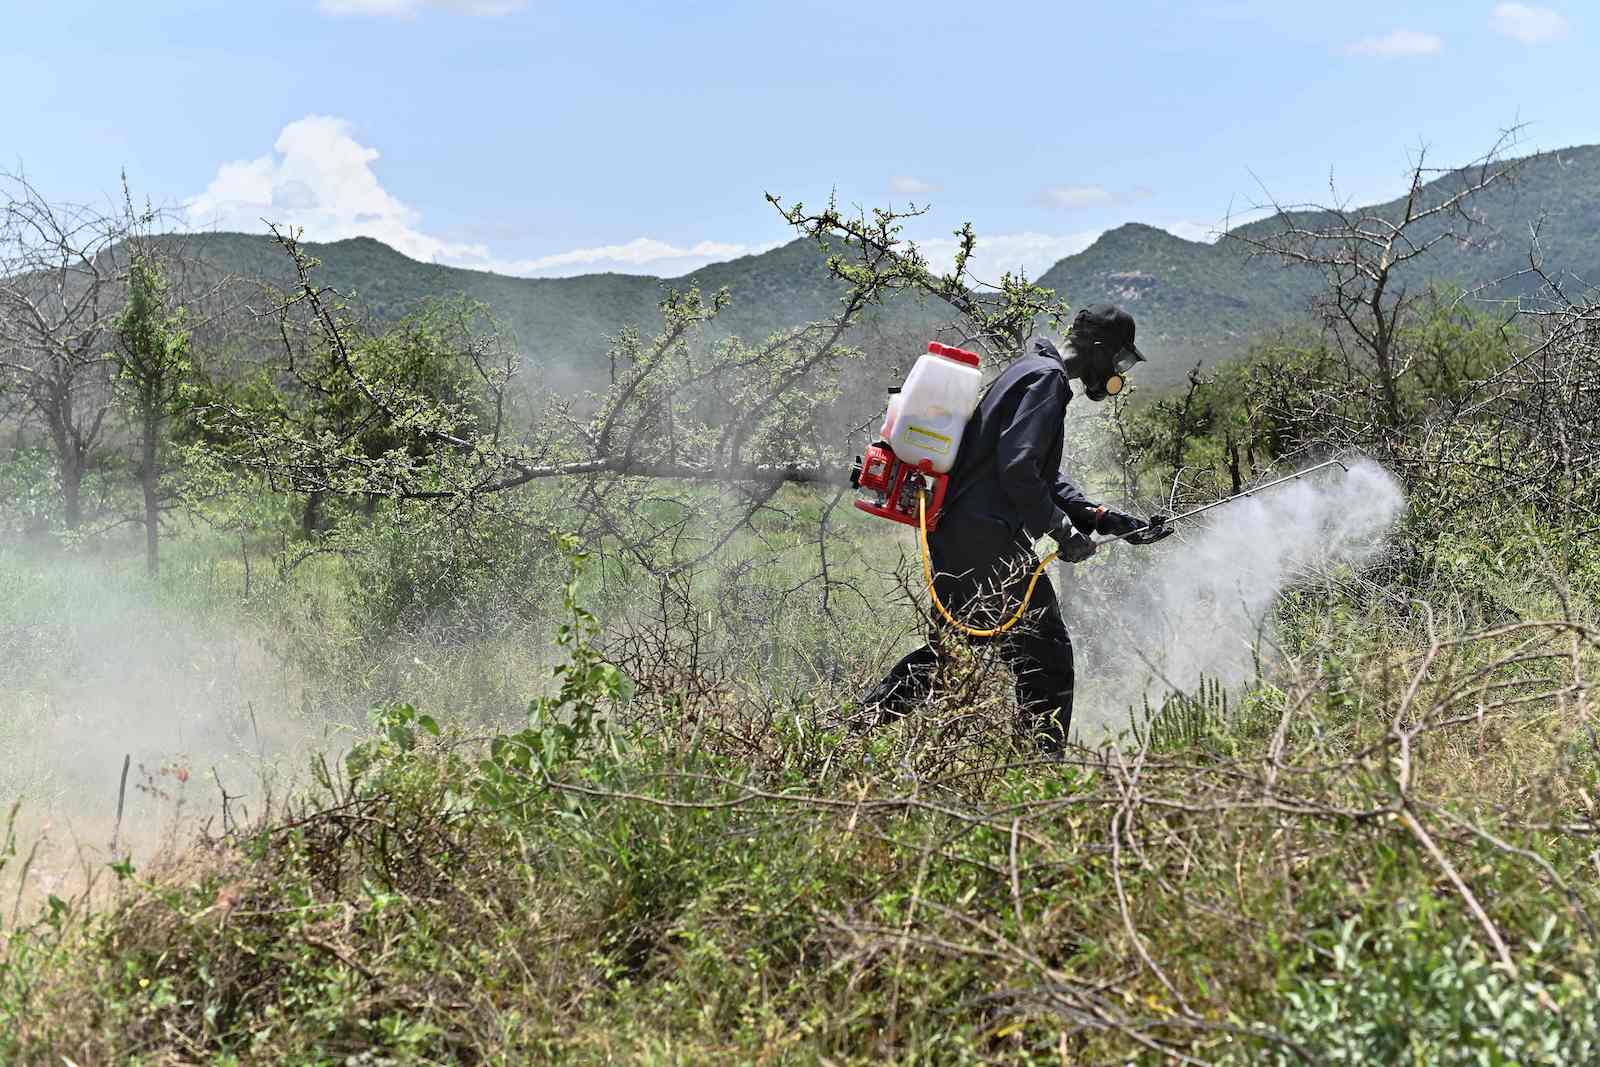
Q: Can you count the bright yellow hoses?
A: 1